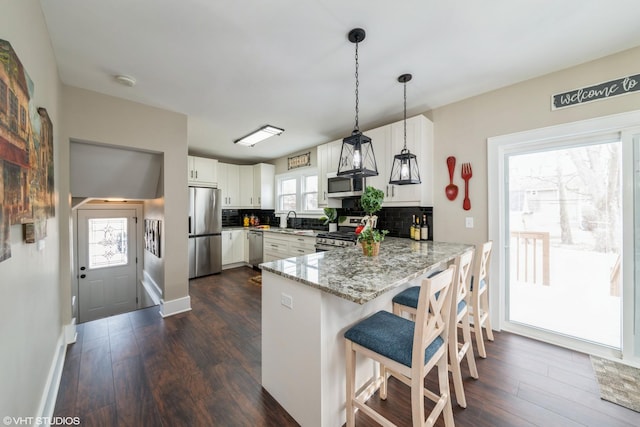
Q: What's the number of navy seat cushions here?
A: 3